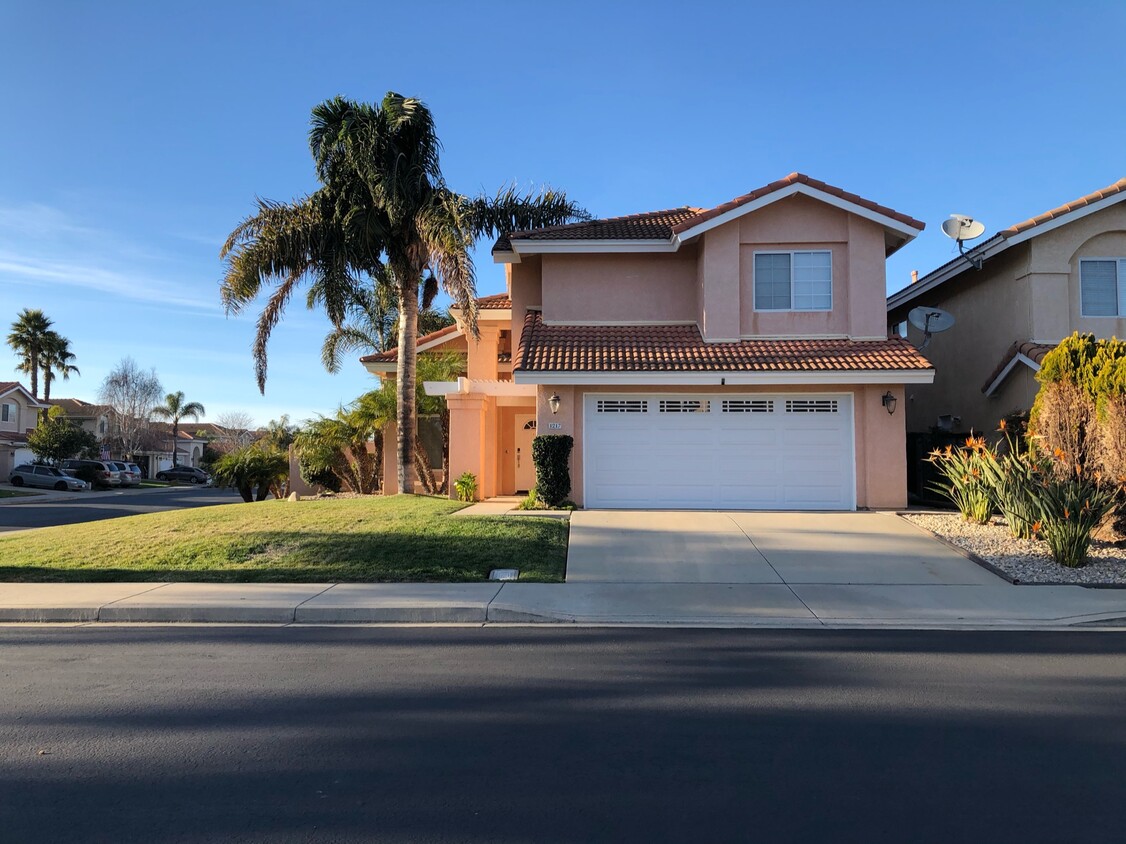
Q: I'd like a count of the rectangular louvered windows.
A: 4